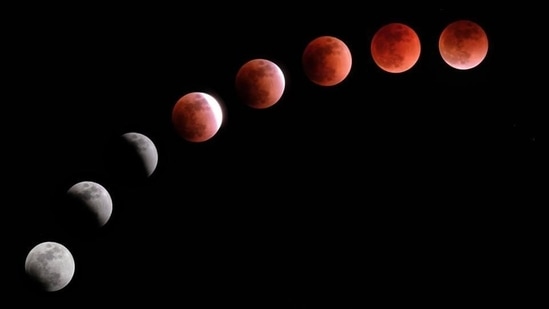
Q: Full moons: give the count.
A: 6